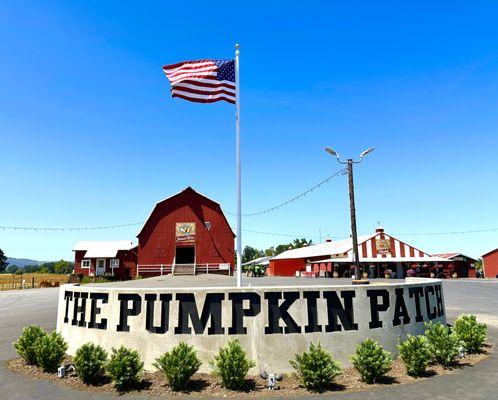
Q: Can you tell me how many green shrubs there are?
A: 11